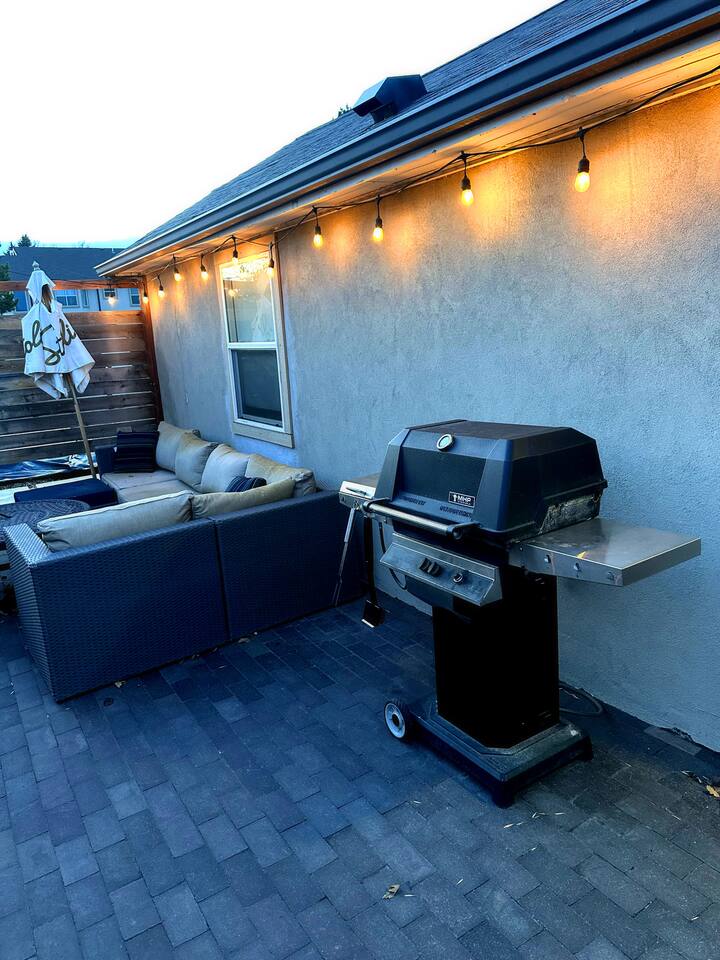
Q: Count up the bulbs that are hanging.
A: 11